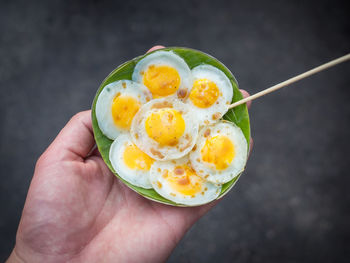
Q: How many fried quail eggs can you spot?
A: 7